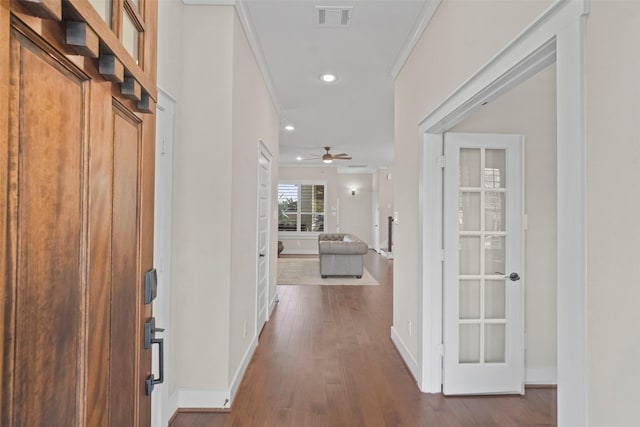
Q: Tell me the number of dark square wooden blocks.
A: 5